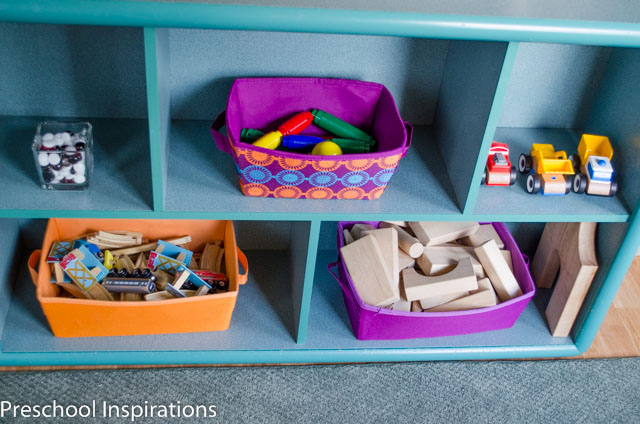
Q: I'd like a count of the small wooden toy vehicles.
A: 3